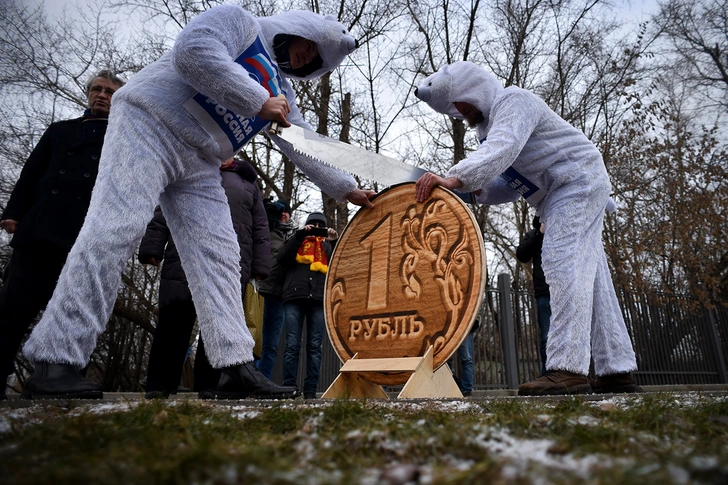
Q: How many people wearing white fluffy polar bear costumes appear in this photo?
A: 2